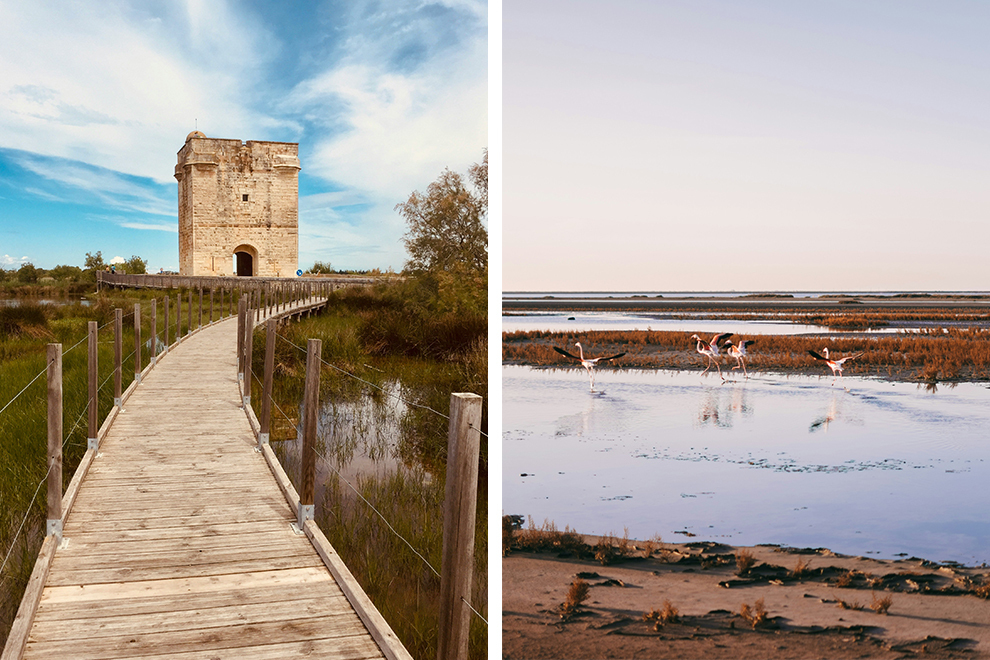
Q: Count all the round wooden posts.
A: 0